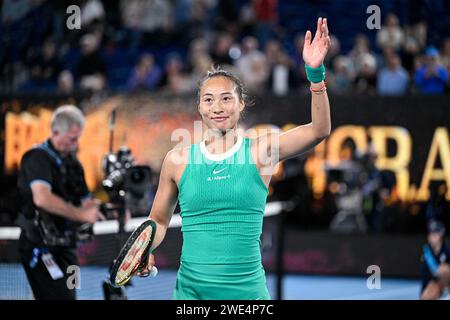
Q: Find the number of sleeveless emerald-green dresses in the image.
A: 1